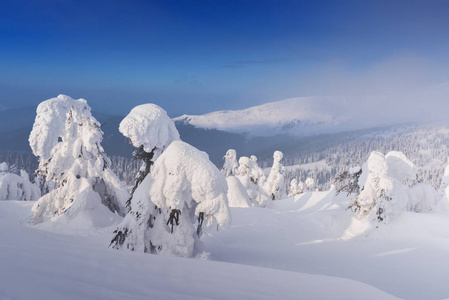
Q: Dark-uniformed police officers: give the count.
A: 0